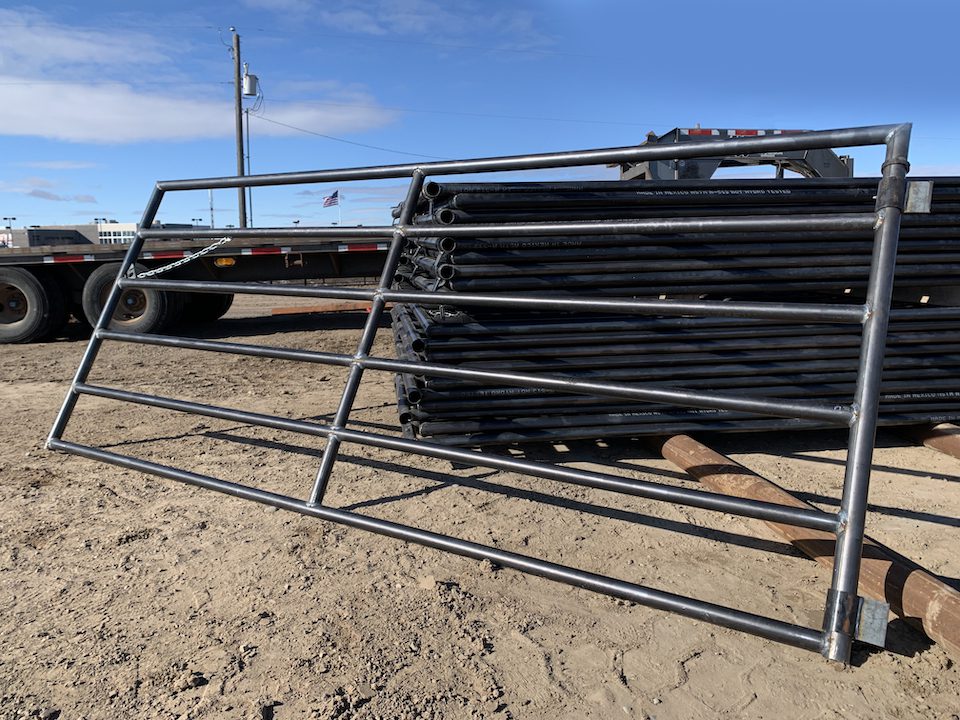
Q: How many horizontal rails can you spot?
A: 6